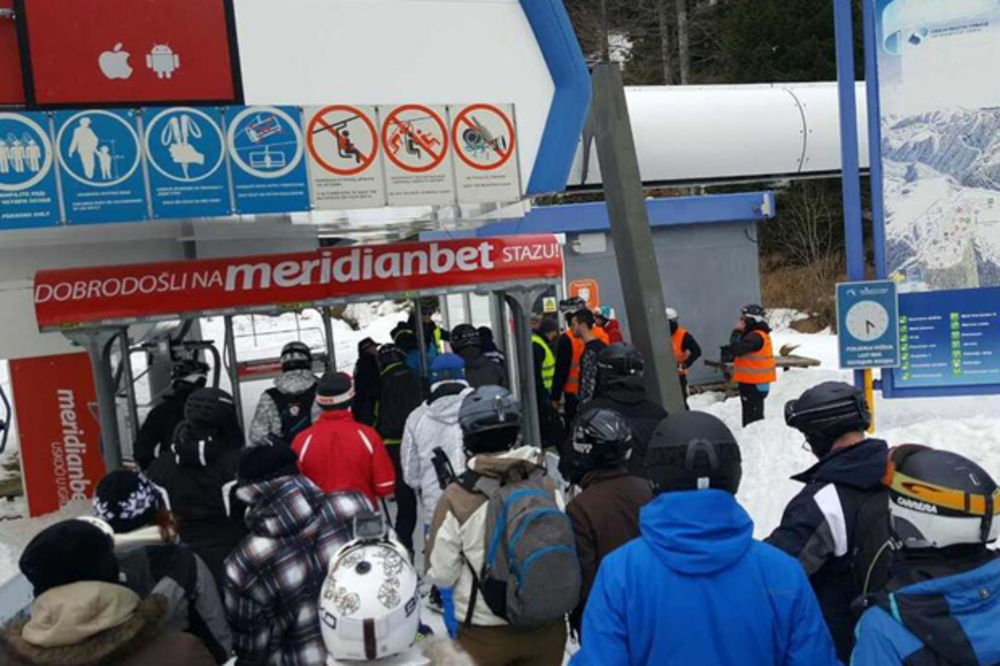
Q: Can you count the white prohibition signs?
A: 3